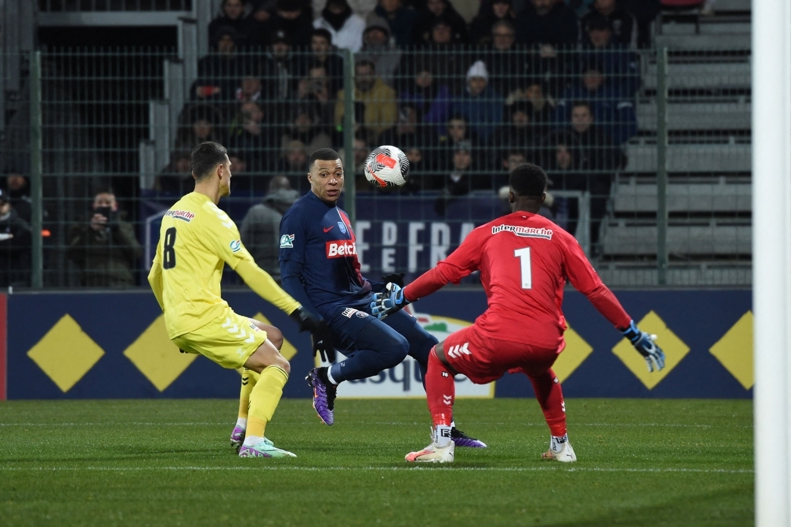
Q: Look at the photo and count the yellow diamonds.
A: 6